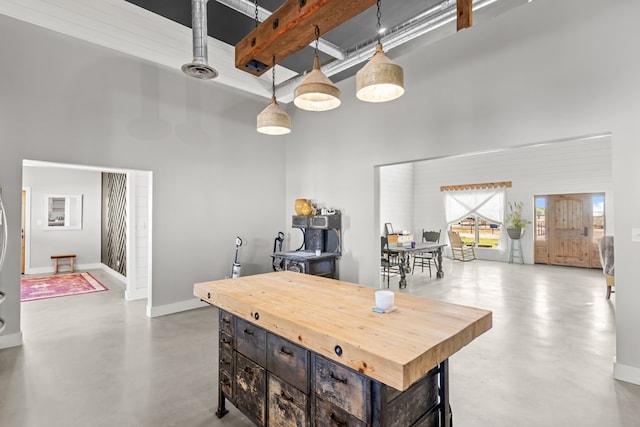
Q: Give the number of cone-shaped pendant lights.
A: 3